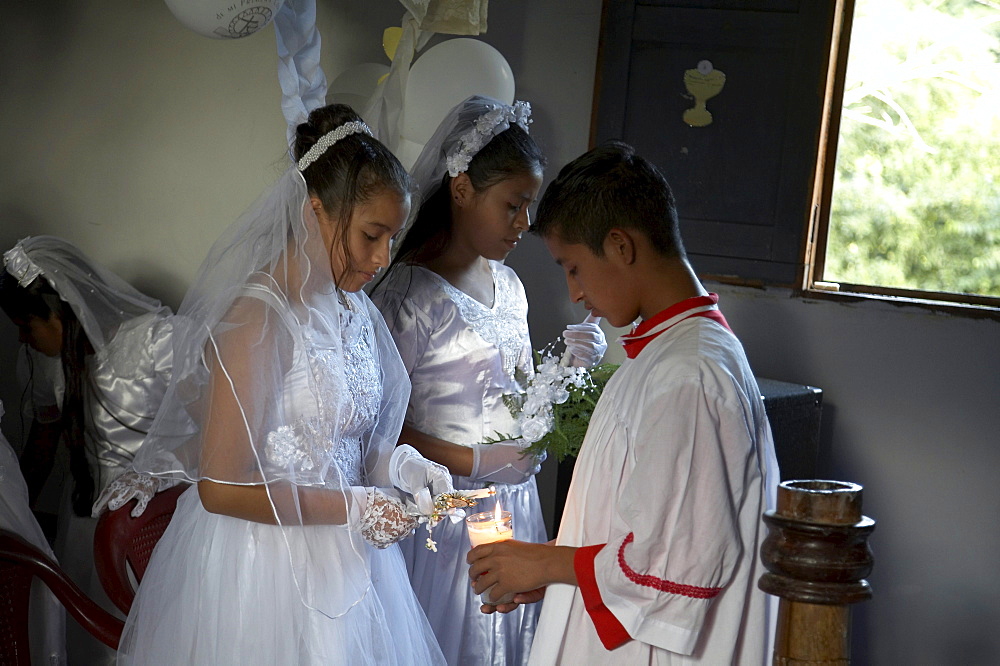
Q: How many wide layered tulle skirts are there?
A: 1